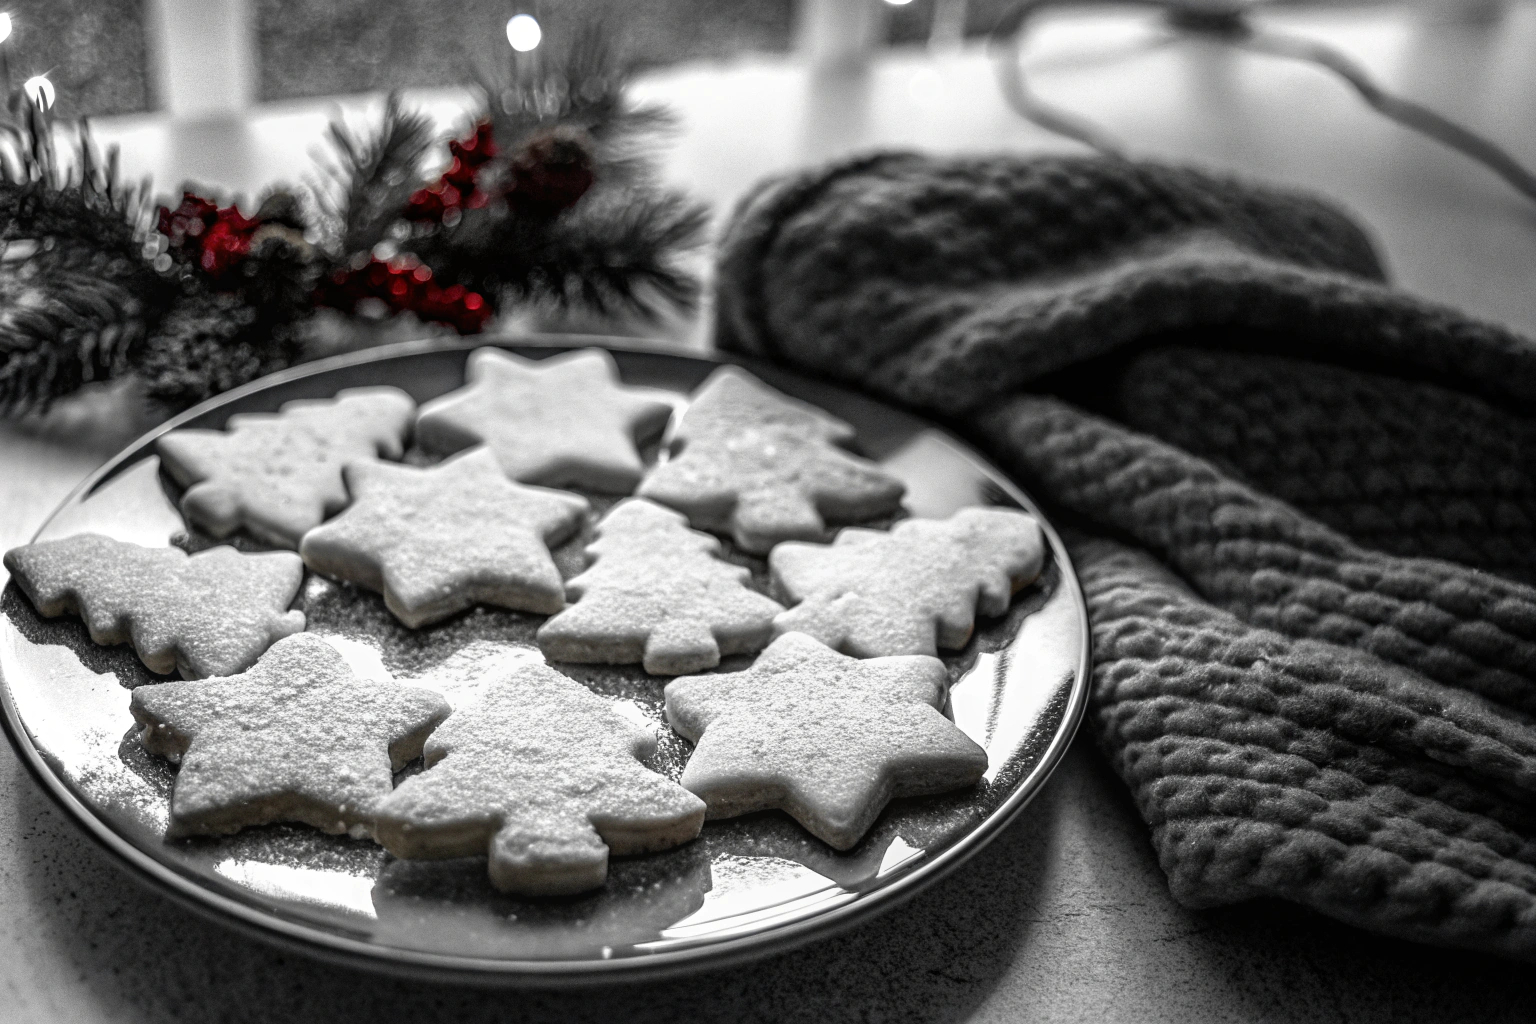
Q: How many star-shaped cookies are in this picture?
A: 4